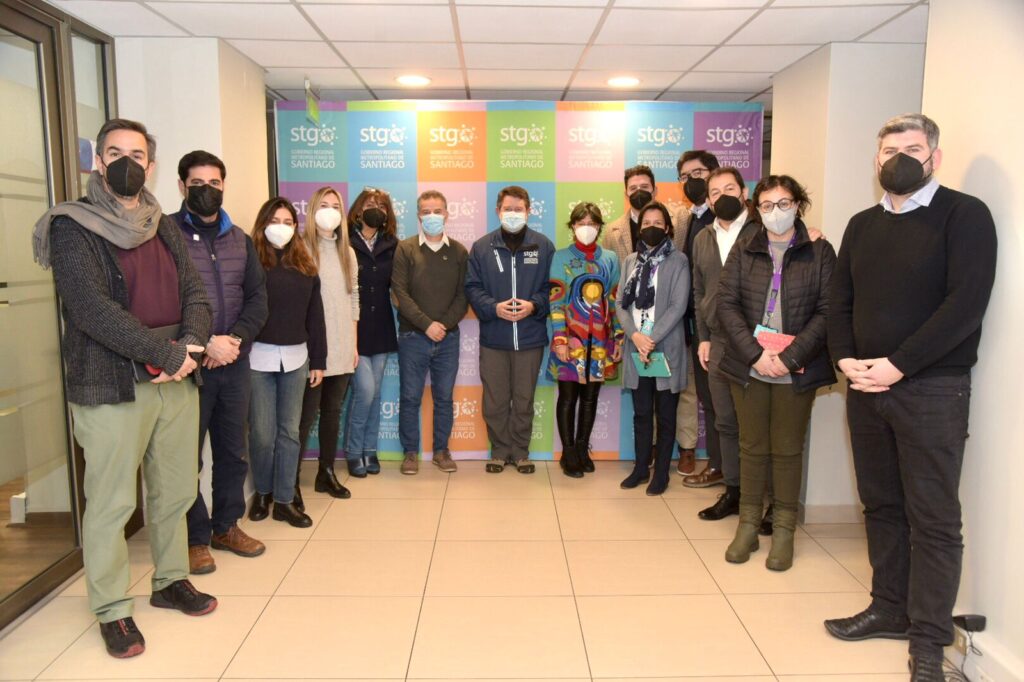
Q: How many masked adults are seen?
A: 14